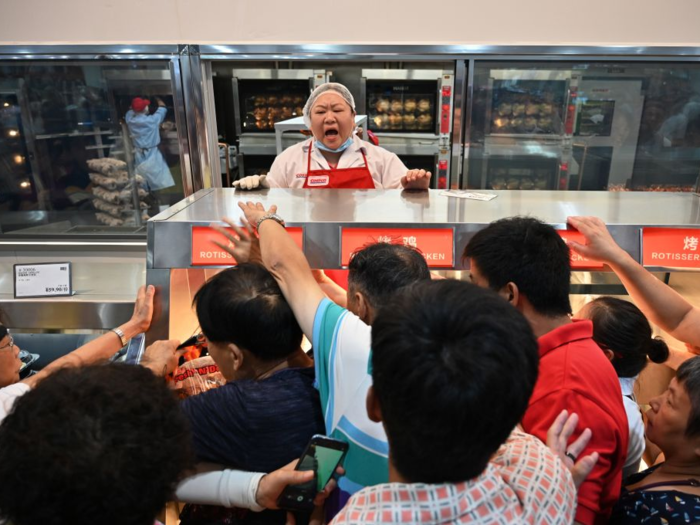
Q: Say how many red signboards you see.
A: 4